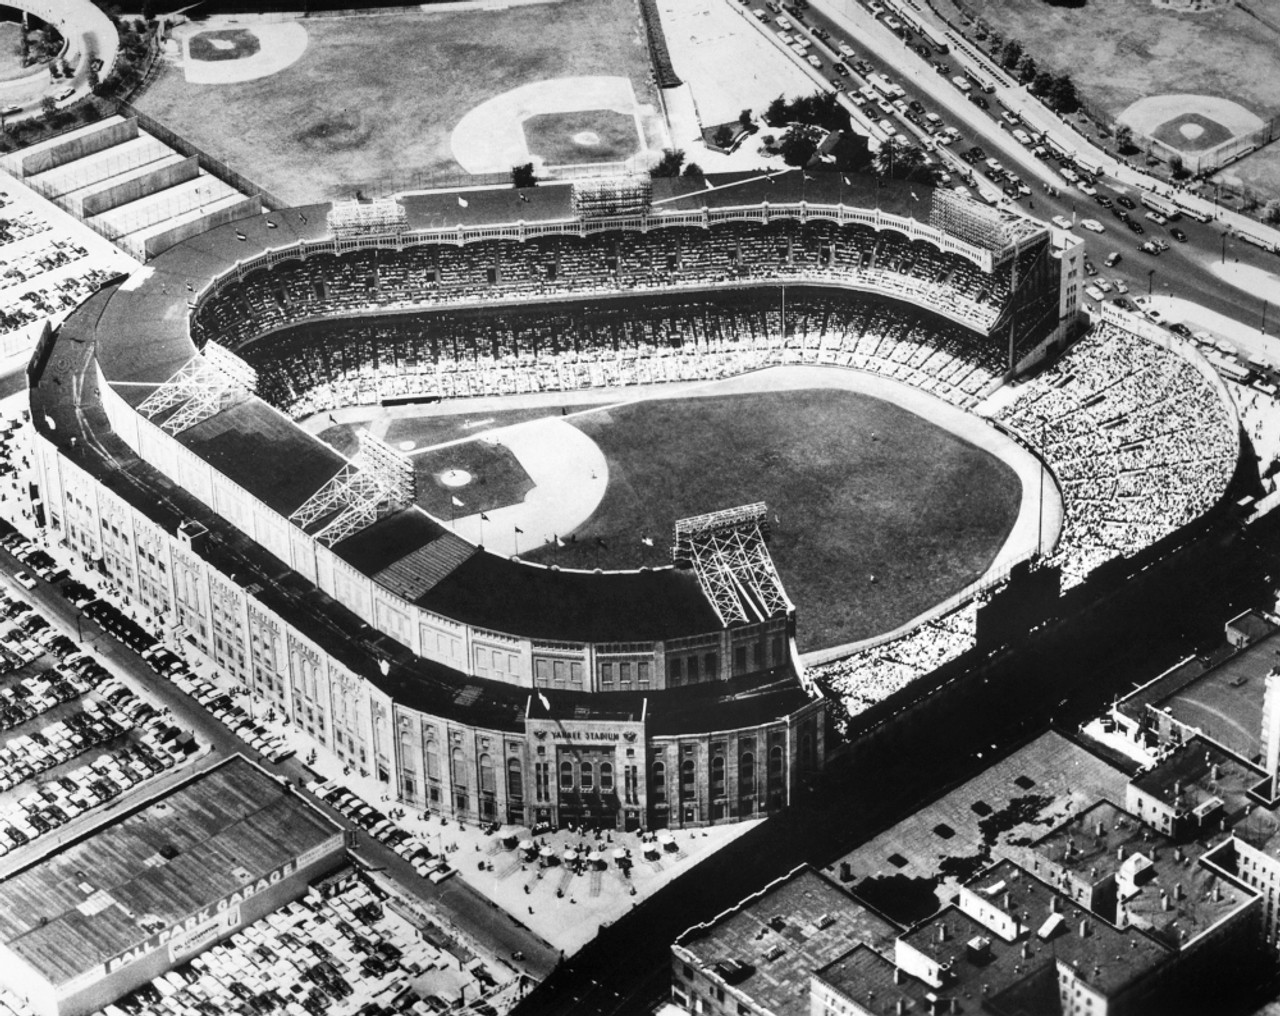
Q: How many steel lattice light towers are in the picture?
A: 6